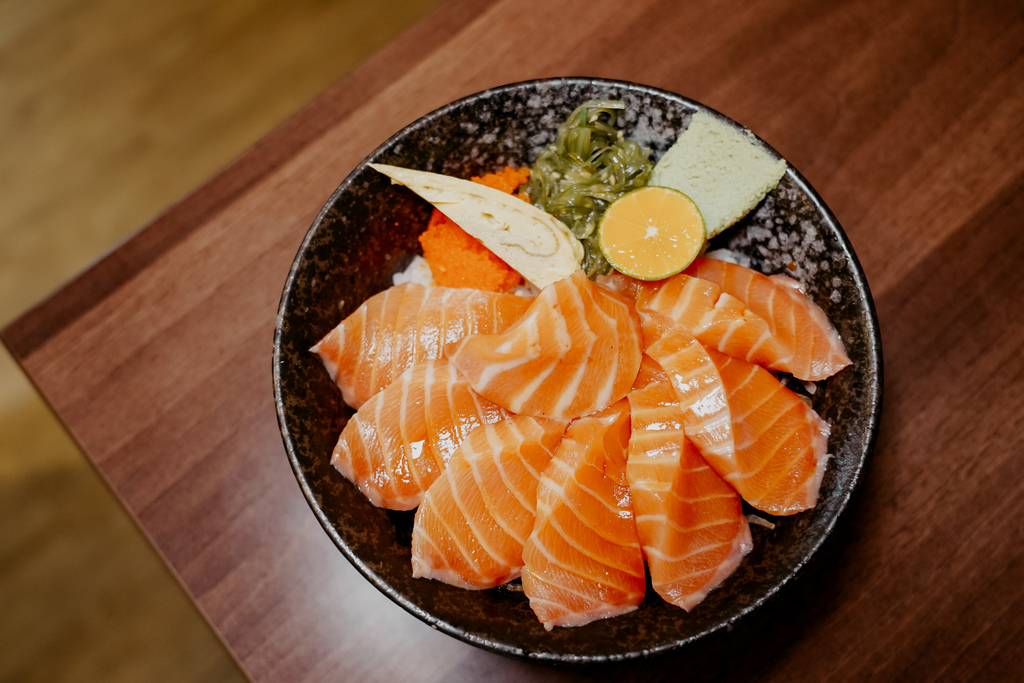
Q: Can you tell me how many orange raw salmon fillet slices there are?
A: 8